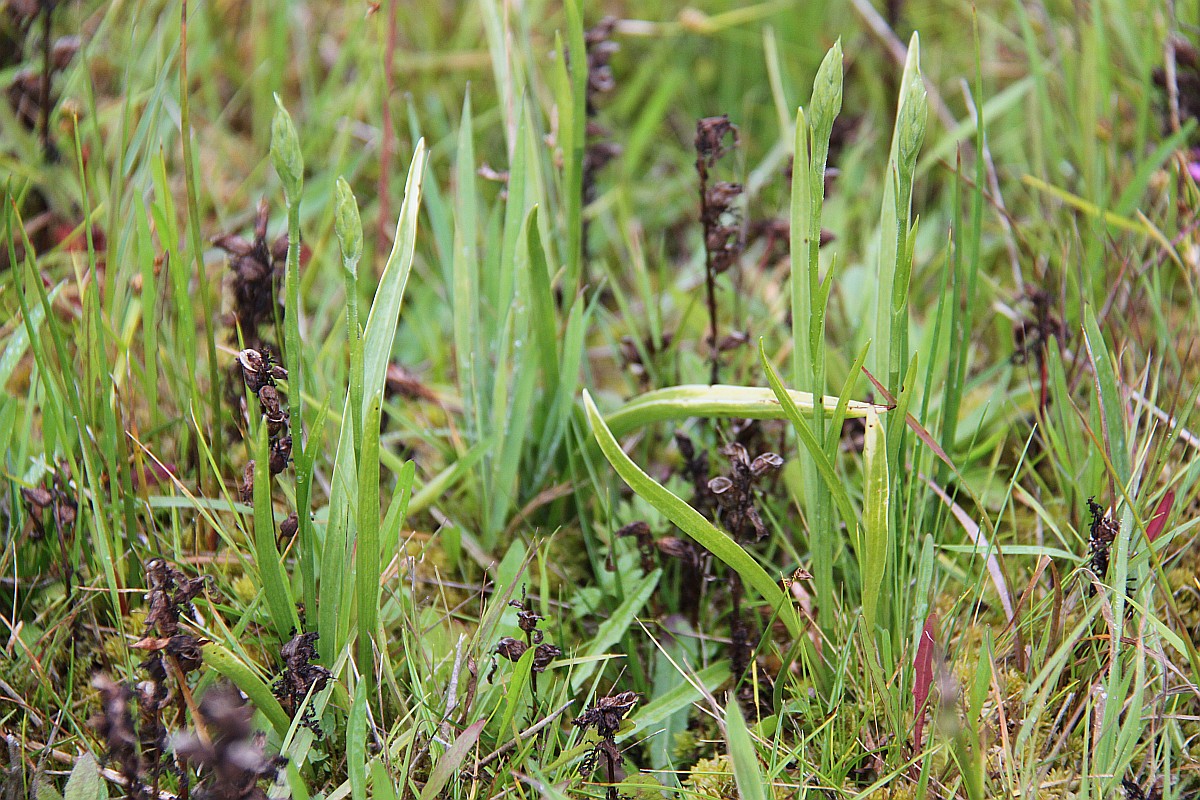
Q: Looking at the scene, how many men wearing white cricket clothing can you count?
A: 0